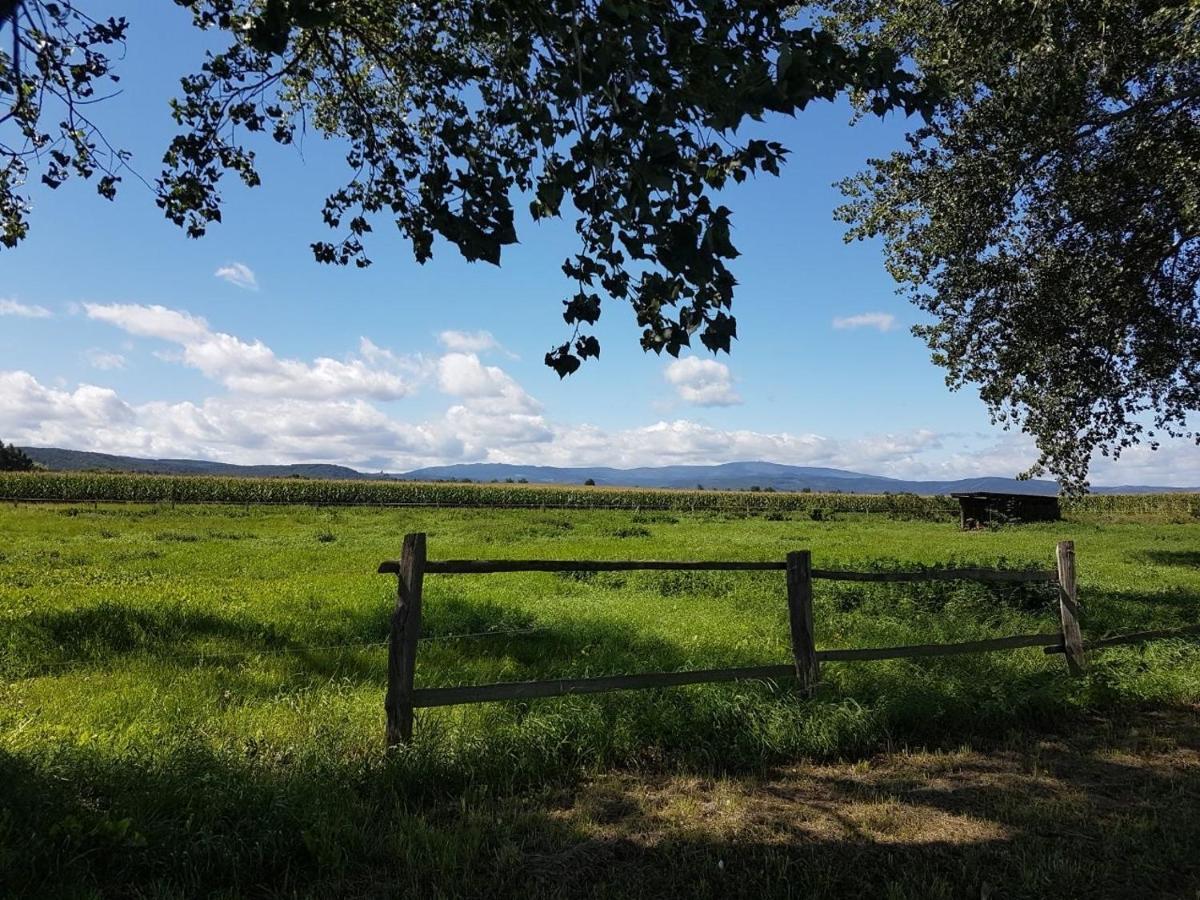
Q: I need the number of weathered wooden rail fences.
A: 1